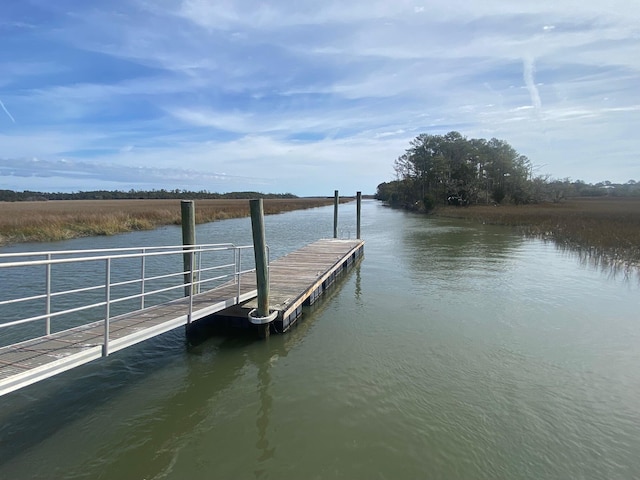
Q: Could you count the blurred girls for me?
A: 0